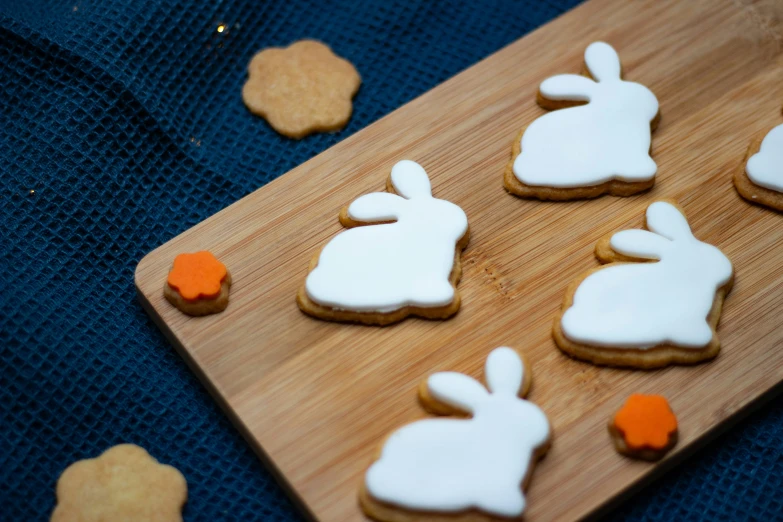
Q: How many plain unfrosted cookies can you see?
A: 2